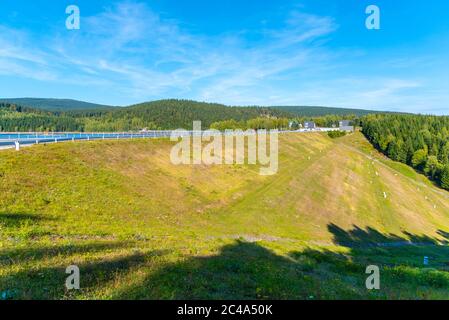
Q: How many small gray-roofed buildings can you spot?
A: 2